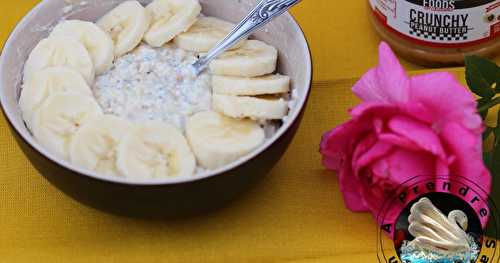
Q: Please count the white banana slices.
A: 13